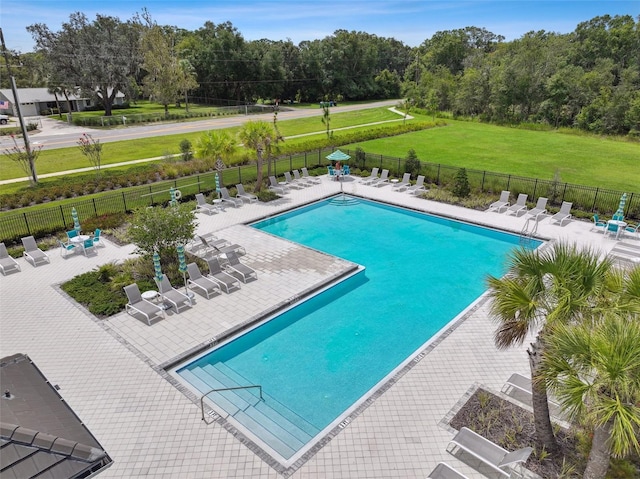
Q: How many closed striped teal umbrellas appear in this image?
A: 6